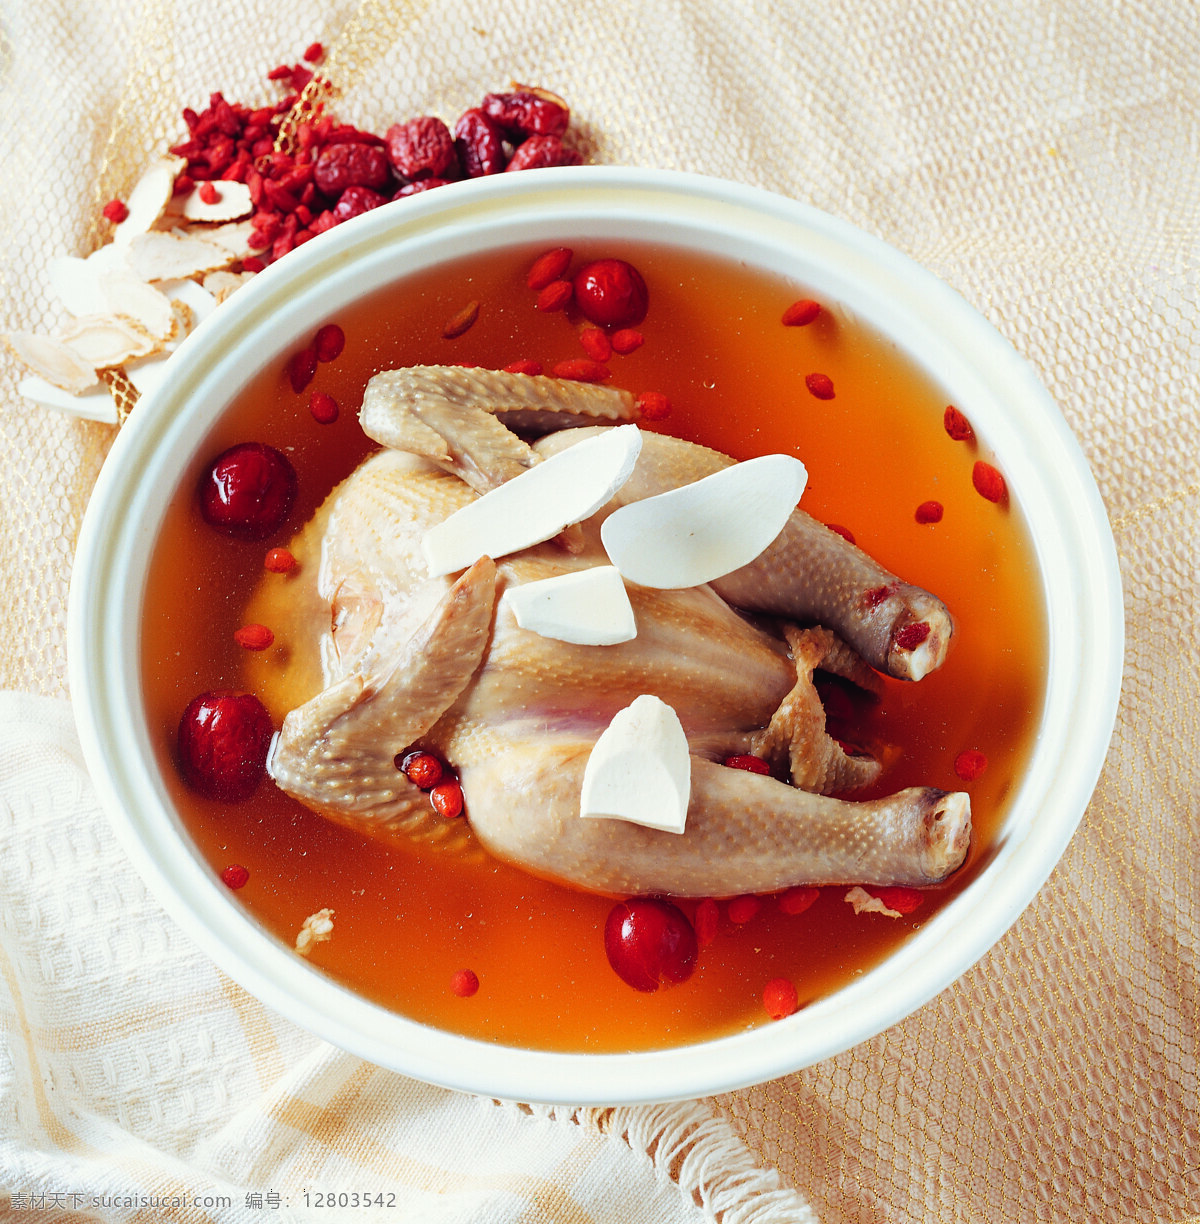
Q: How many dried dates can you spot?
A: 11